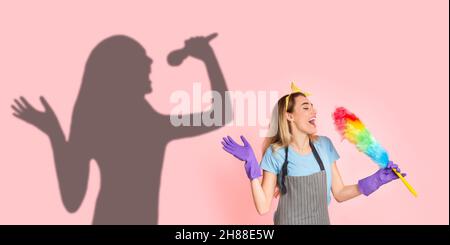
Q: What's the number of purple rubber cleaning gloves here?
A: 2